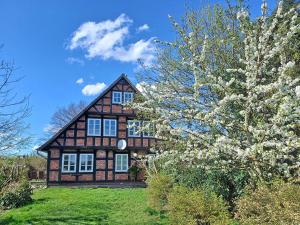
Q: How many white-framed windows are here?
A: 9